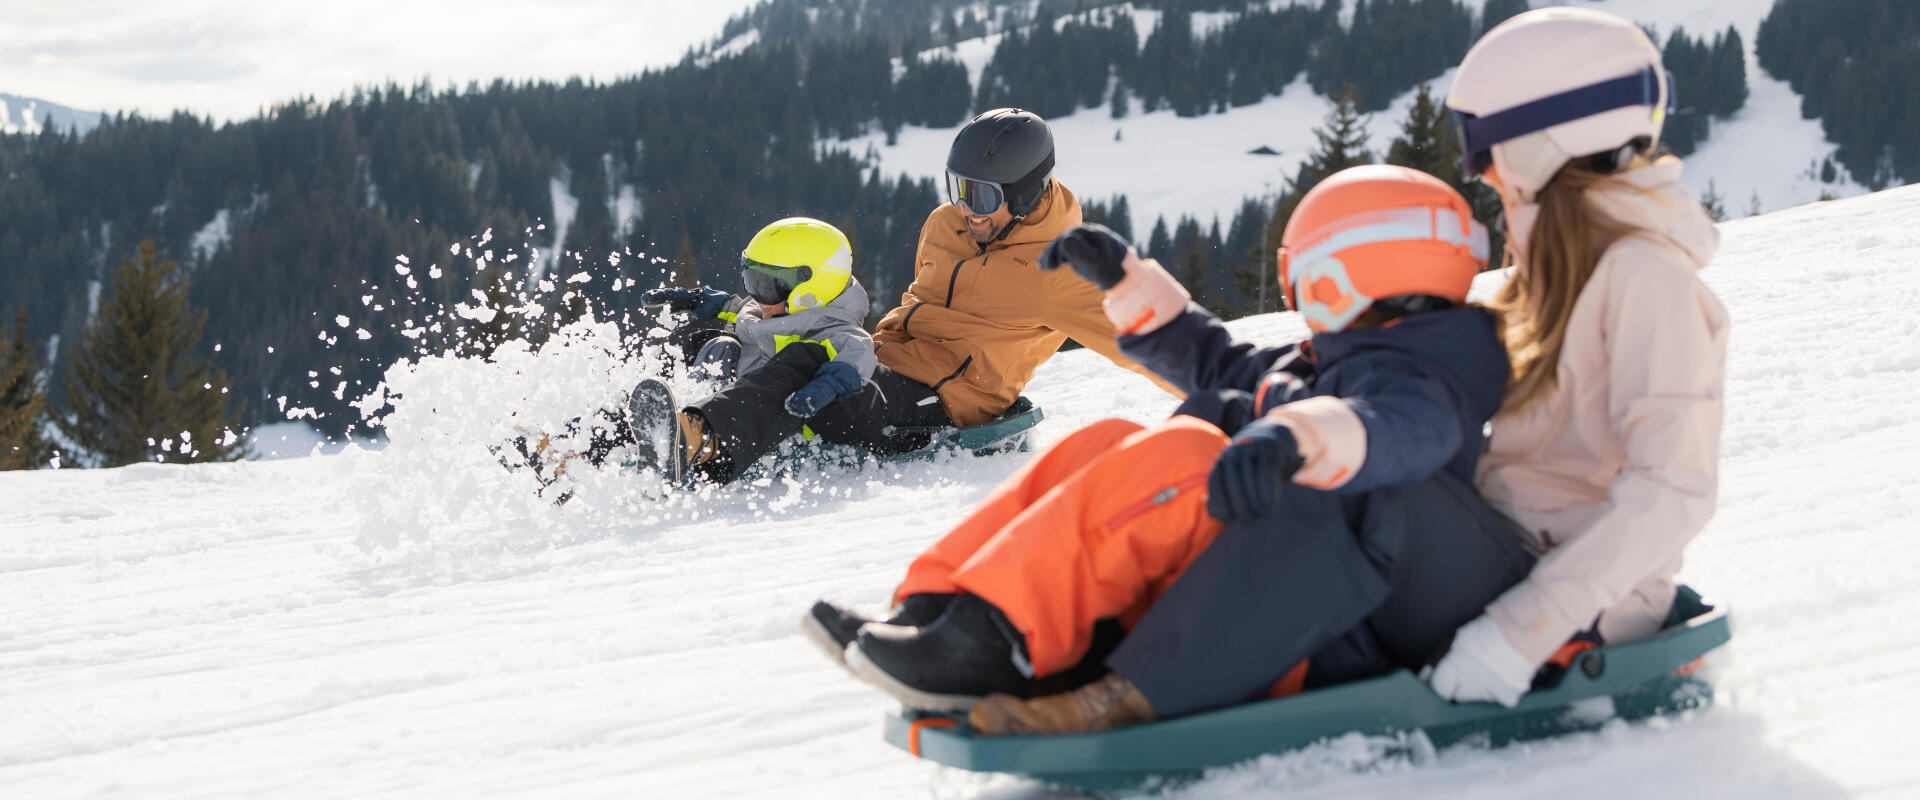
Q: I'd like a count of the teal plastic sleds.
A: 2